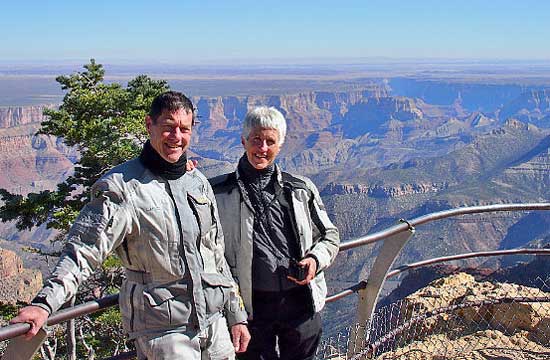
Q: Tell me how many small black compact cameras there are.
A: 1